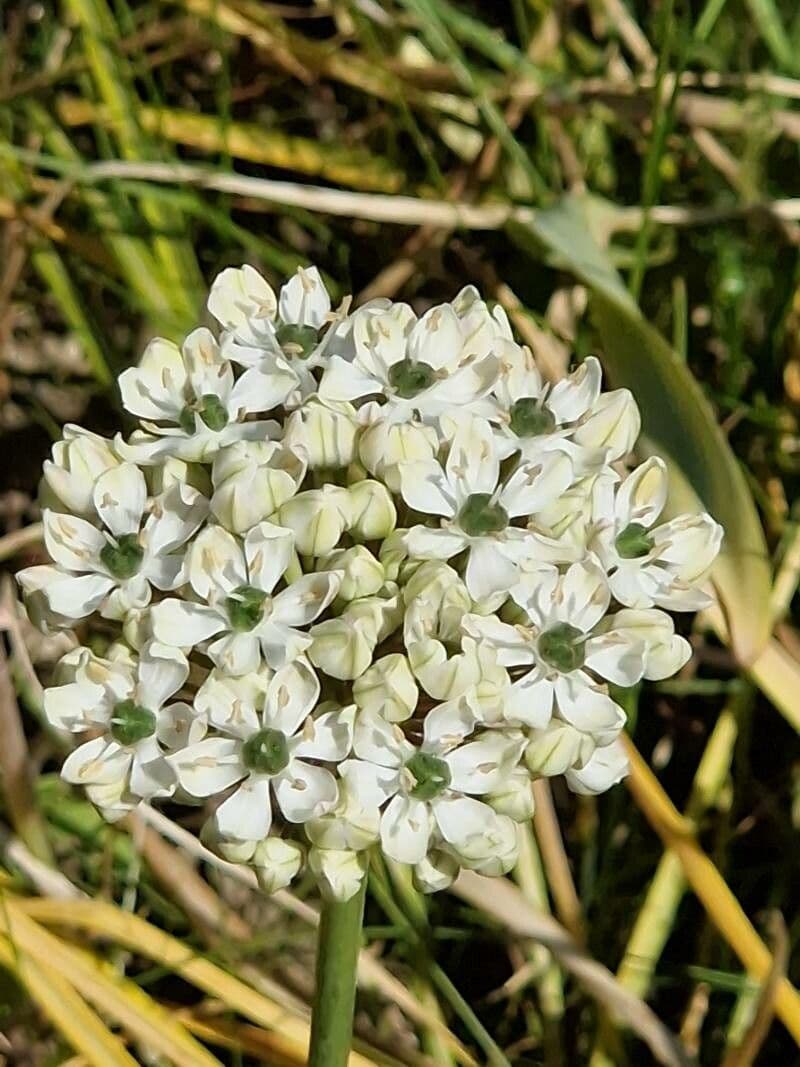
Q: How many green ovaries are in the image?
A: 12